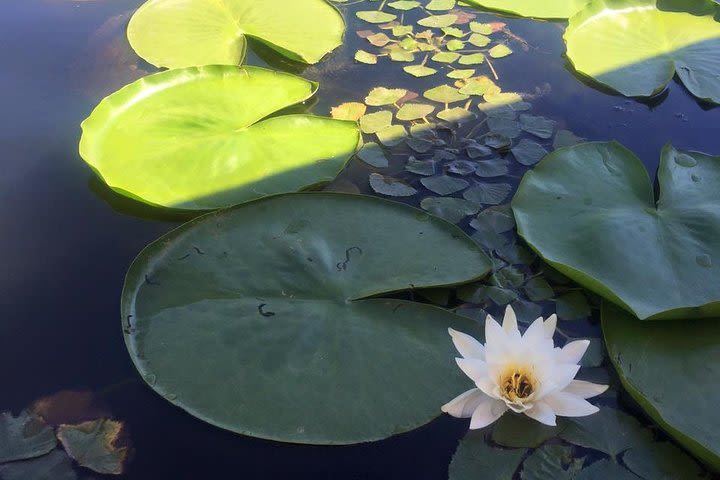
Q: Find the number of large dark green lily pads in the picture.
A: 3